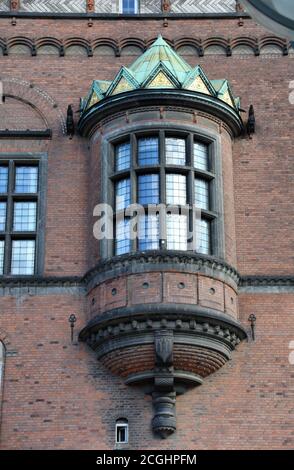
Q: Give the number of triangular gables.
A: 5